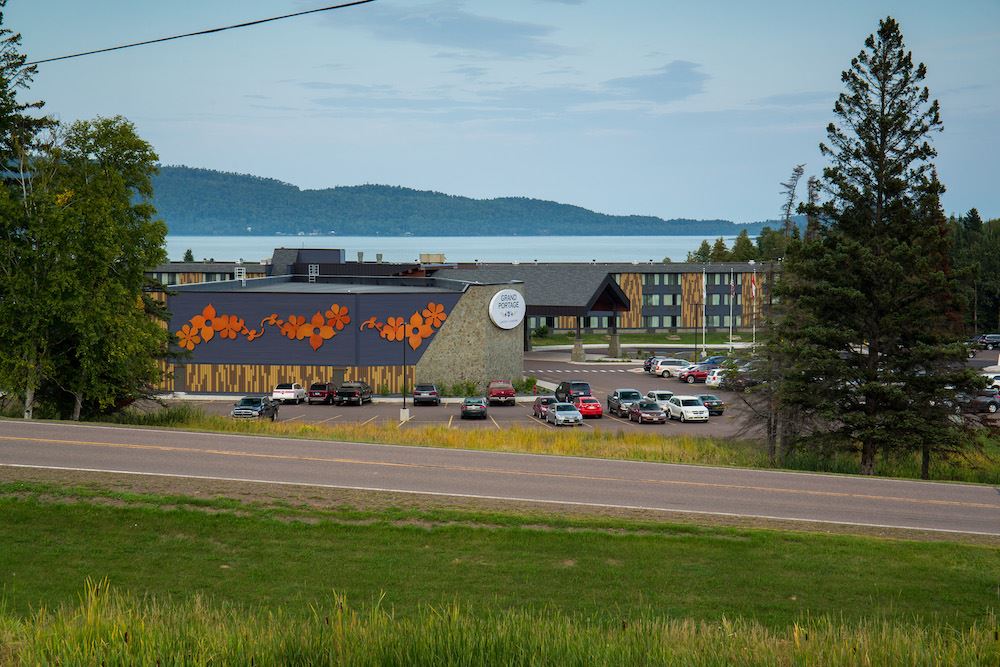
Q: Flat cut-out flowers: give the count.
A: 9